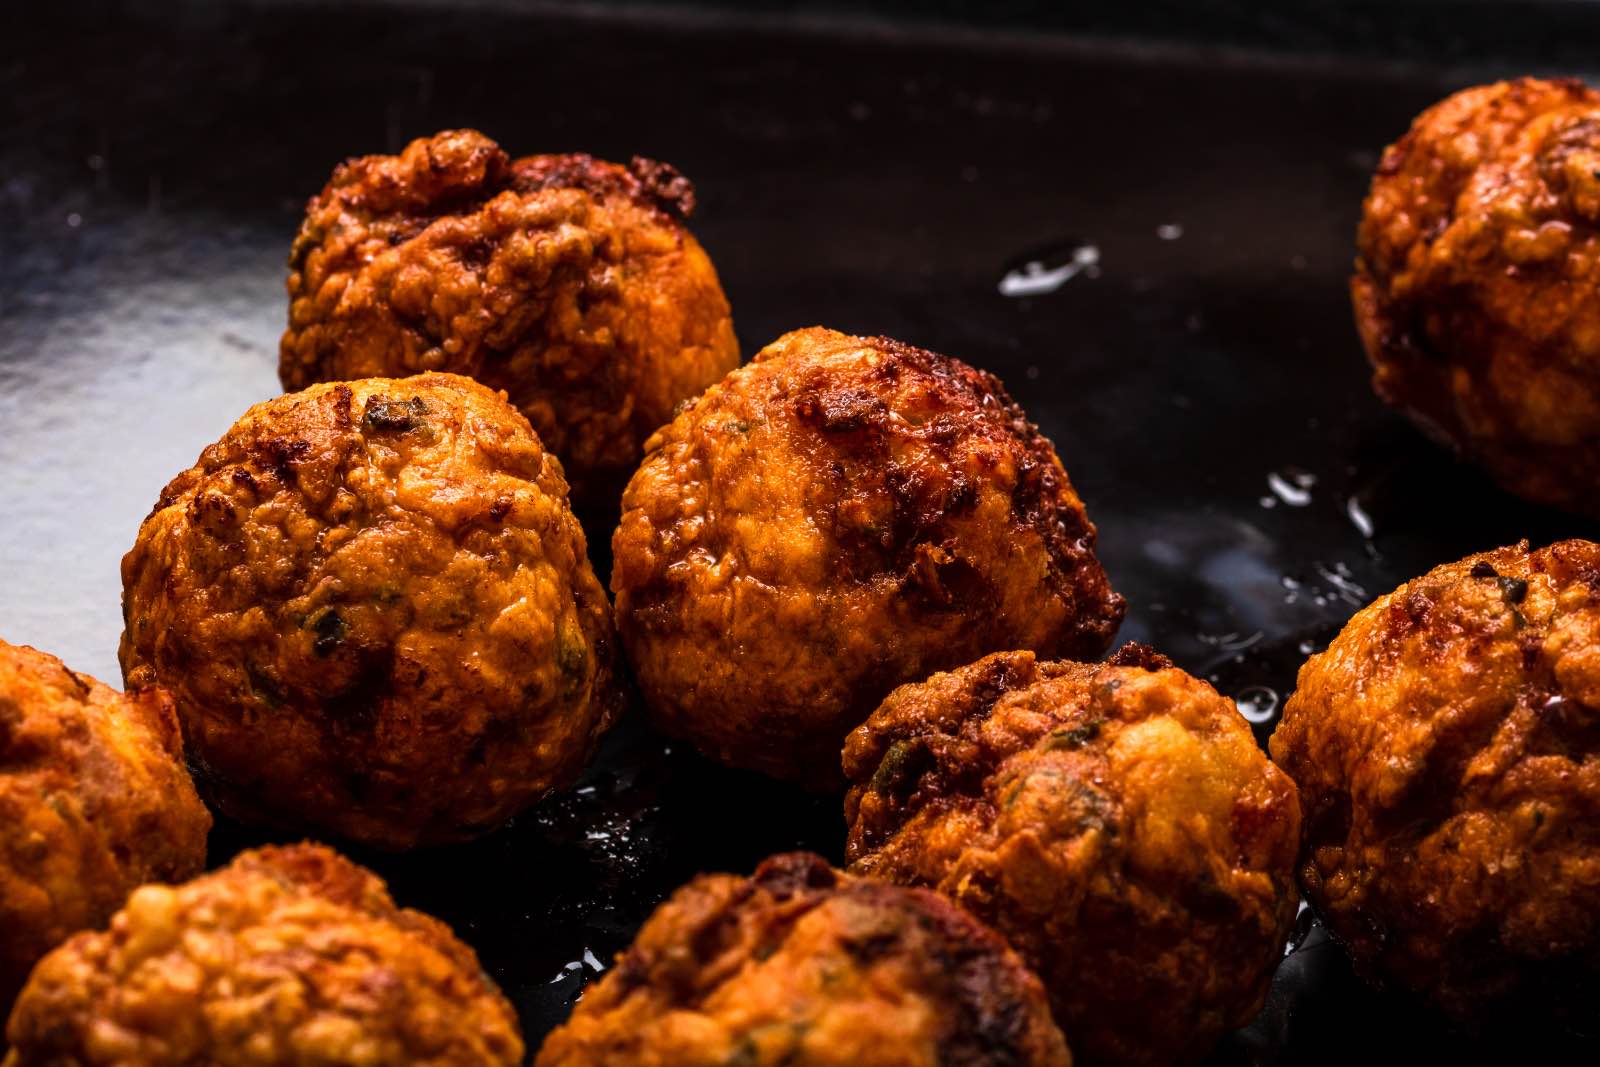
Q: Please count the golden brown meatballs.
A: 9